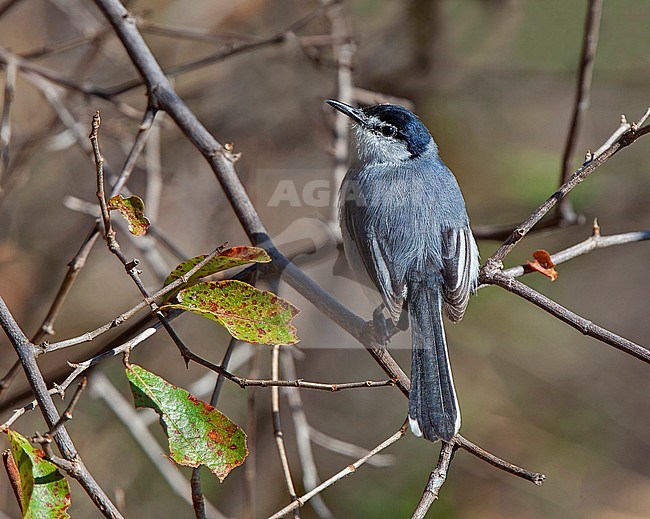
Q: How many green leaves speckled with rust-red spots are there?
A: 5